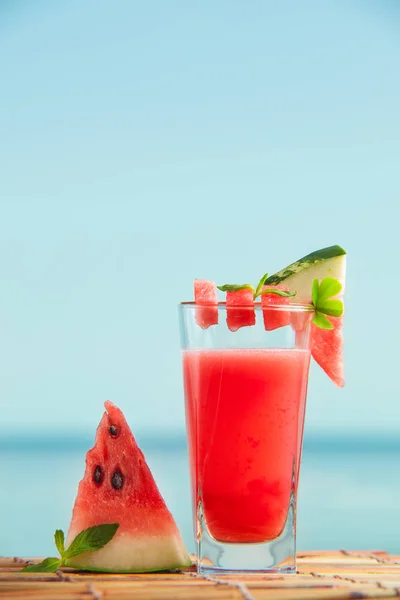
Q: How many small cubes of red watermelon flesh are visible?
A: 3